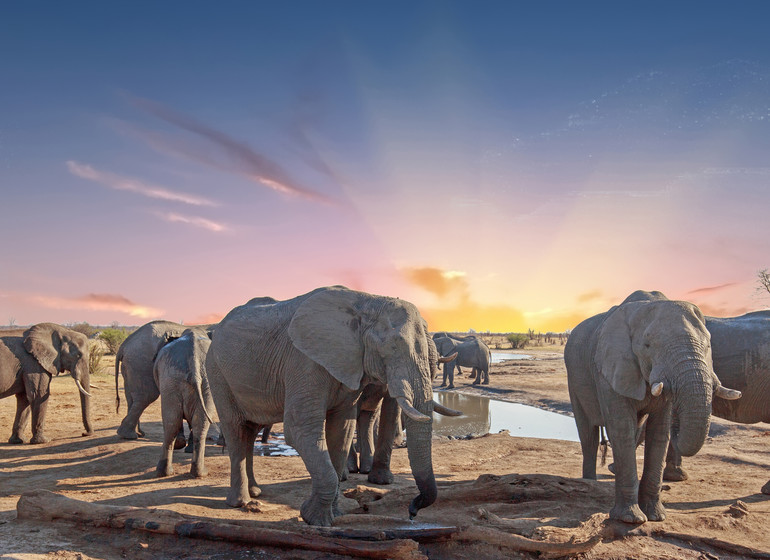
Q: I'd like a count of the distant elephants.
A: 2